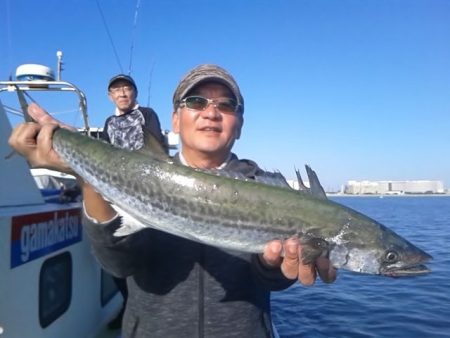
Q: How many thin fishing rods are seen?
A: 3